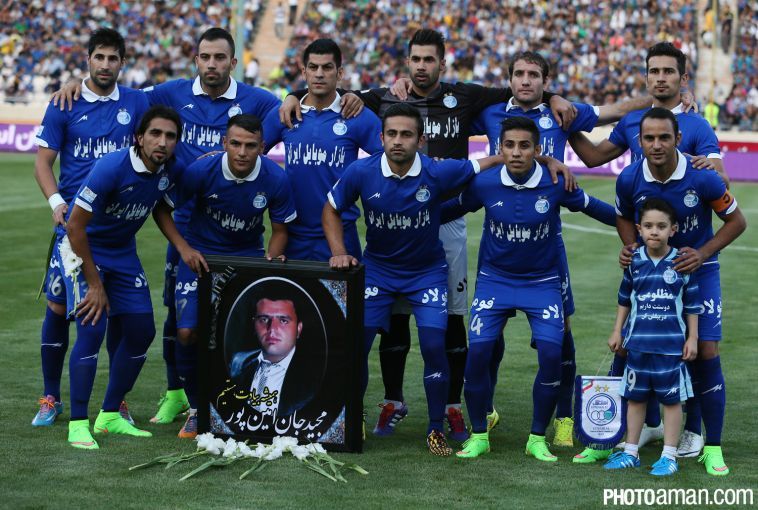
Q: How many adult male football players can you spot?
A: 11